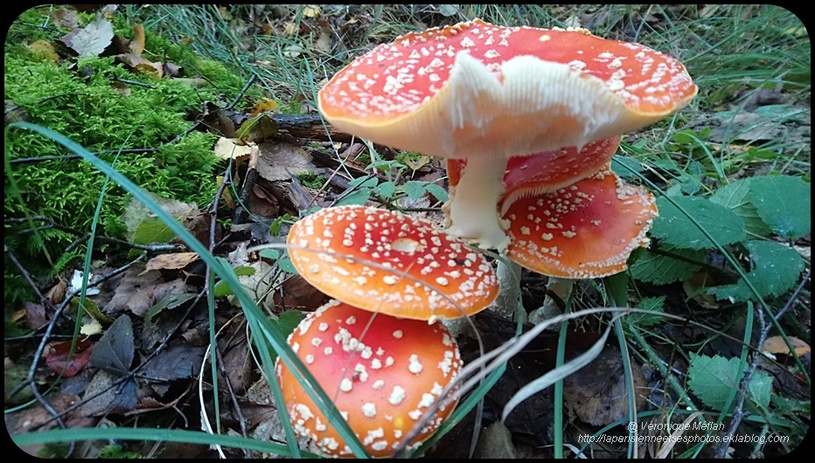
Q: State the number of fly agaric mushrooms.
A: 5